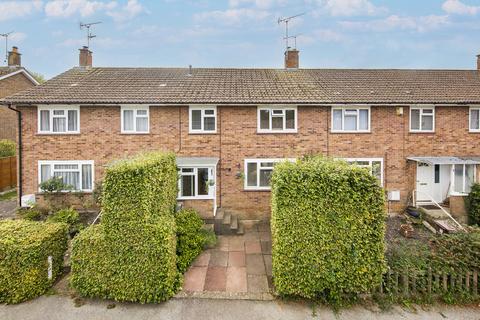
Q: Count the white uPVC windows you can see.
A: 12